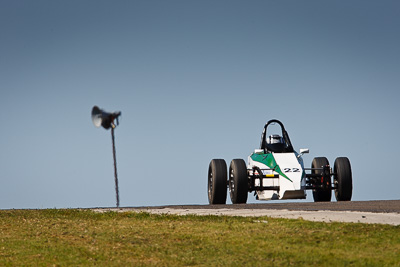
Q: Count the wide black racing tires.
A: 4